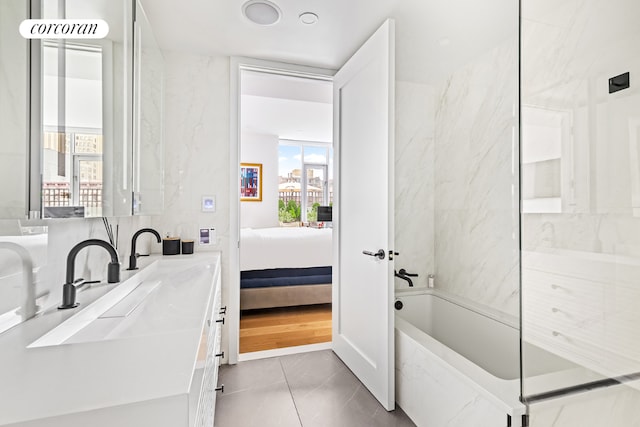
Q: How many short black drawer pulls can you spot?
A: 5